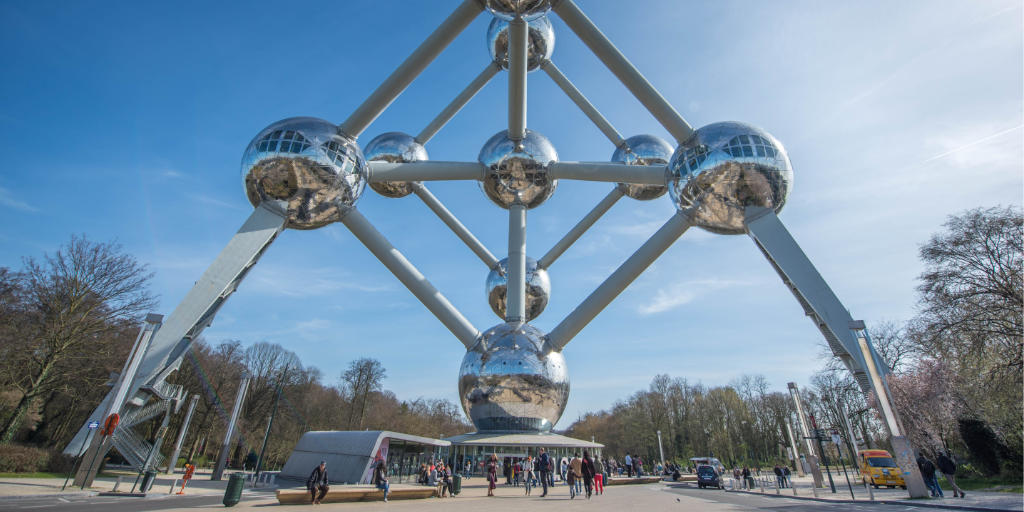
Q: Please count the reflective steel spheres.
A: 9